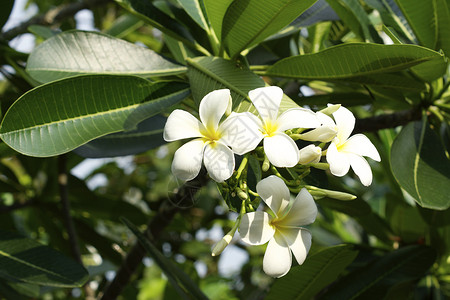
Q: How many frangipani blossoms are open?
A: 4